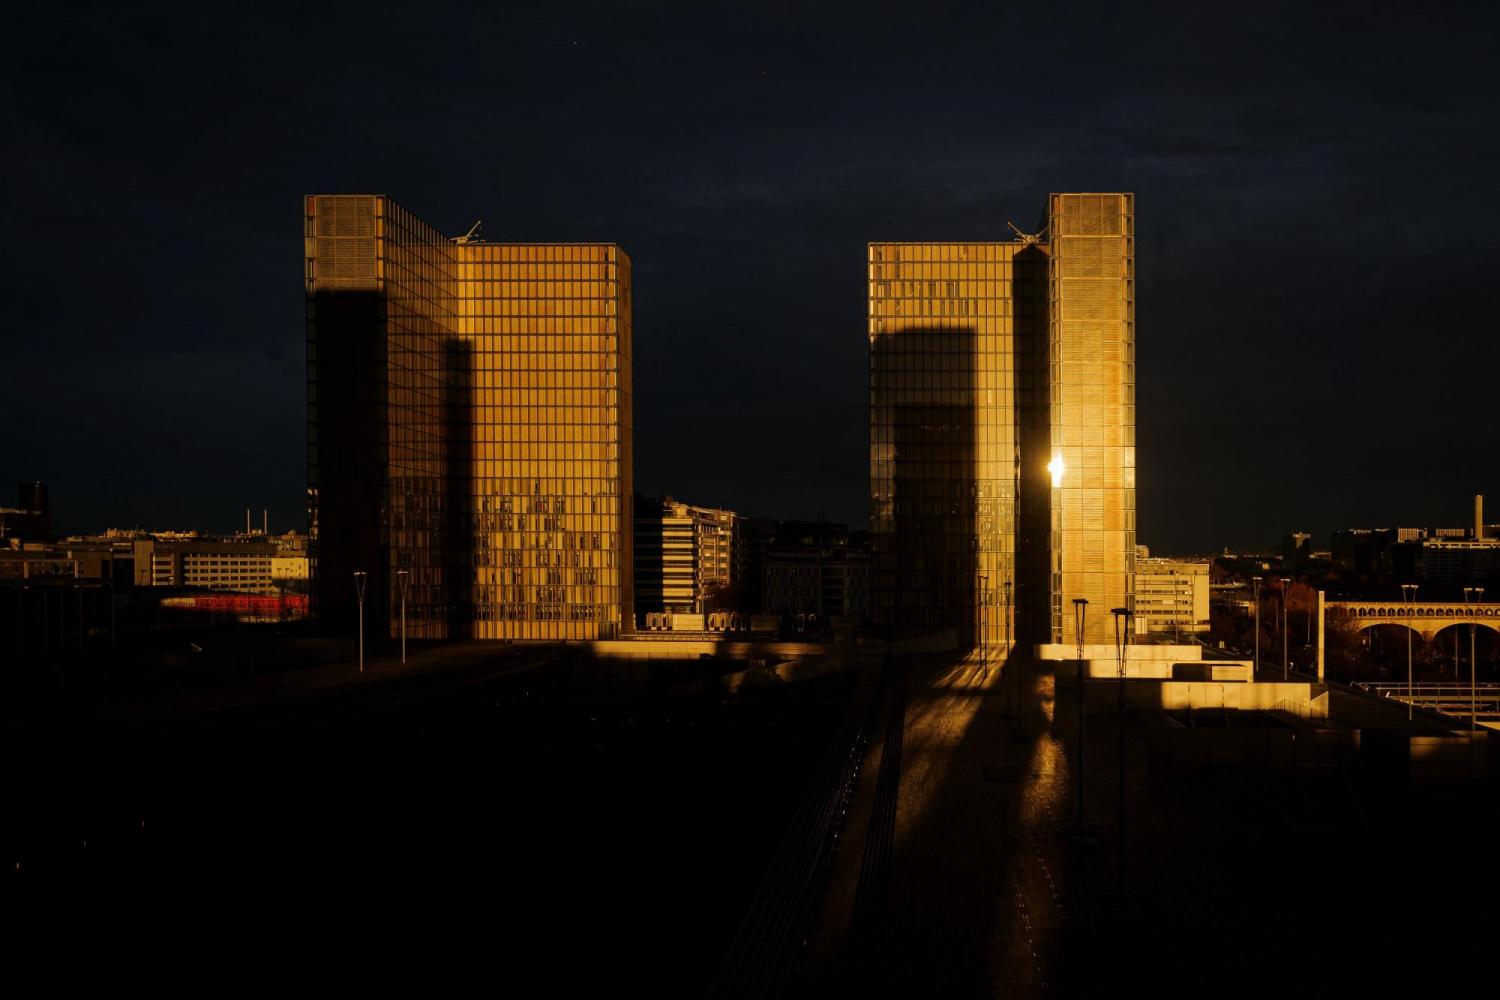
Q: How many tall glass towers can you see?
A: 2